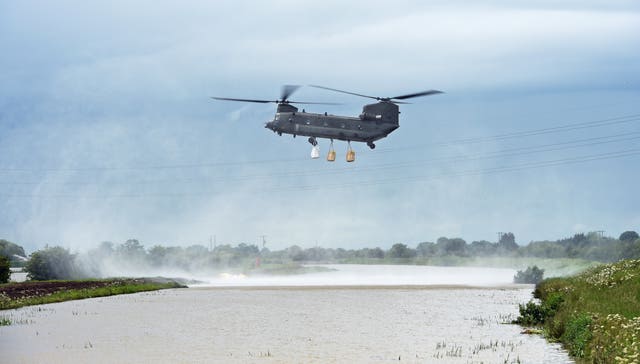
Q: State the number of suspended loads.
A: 3